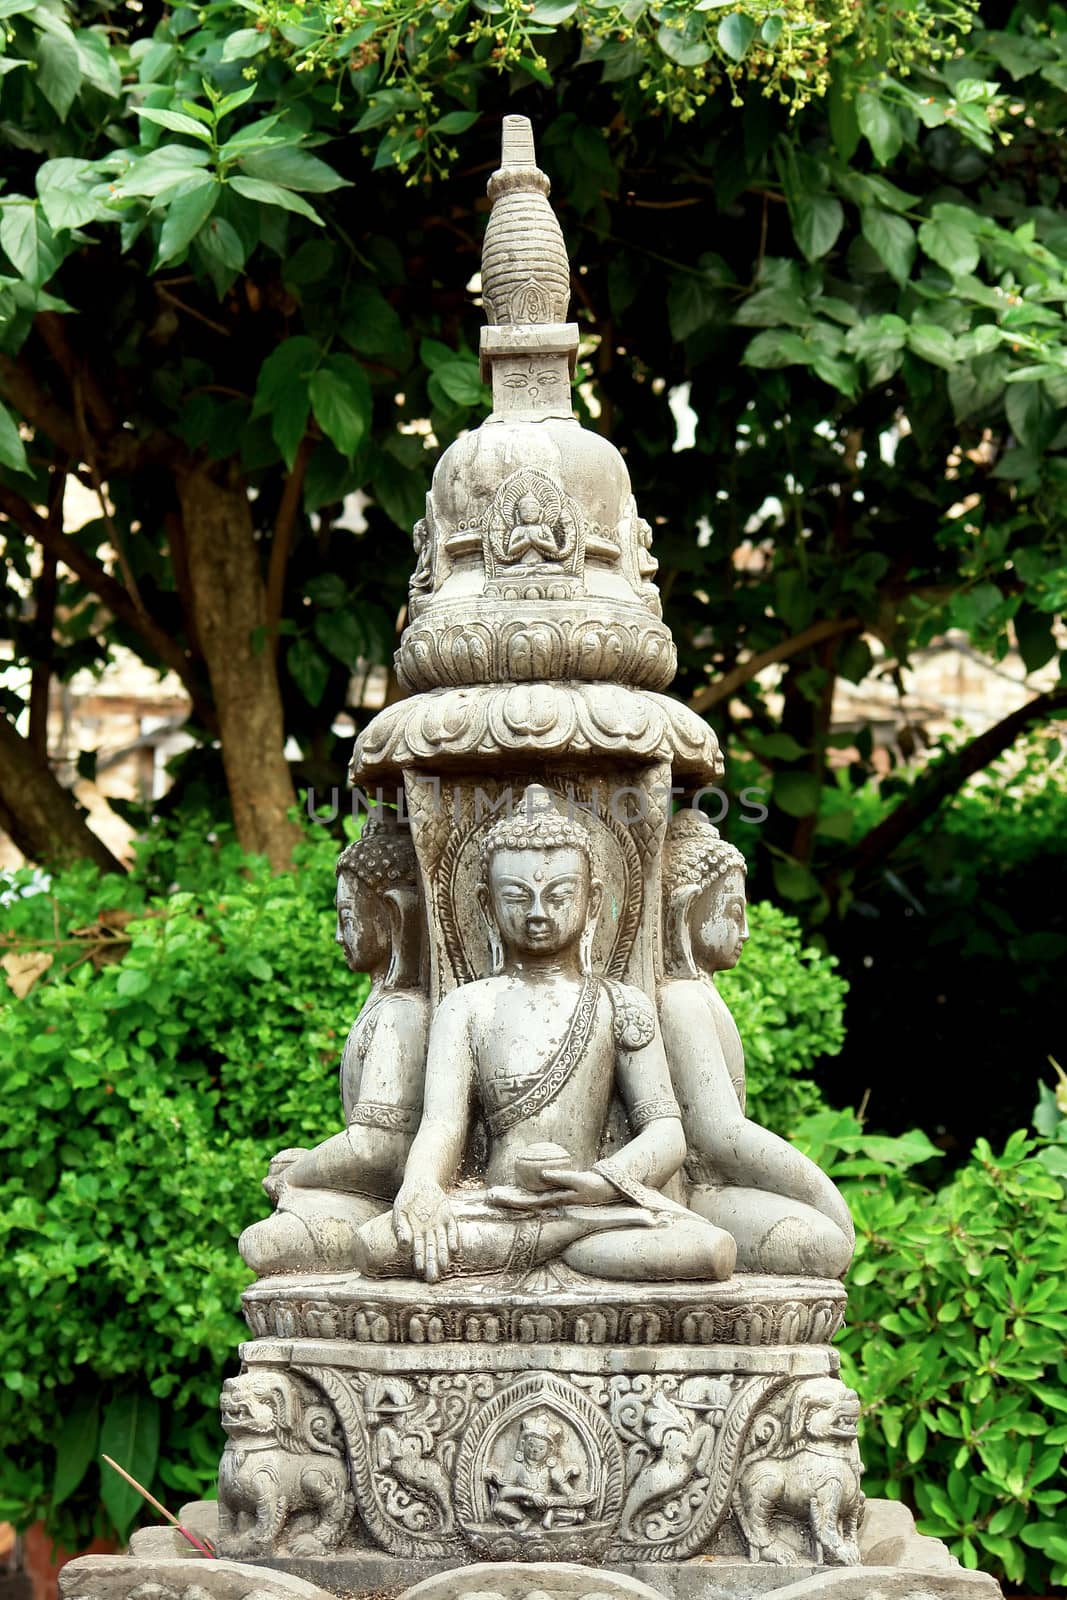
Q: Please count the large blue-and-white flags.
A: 0